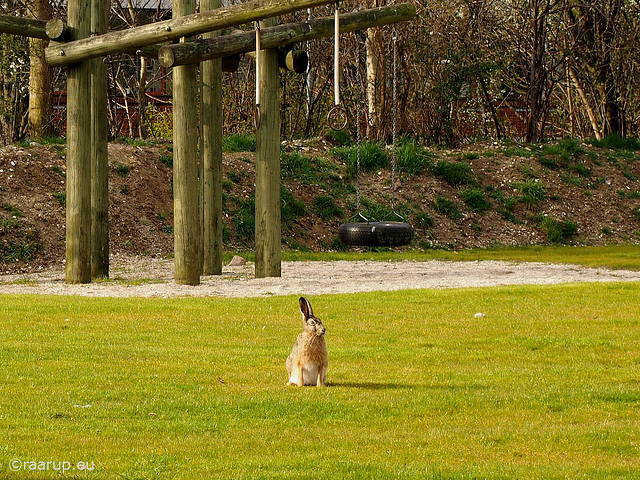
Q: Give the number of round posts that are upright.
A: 5